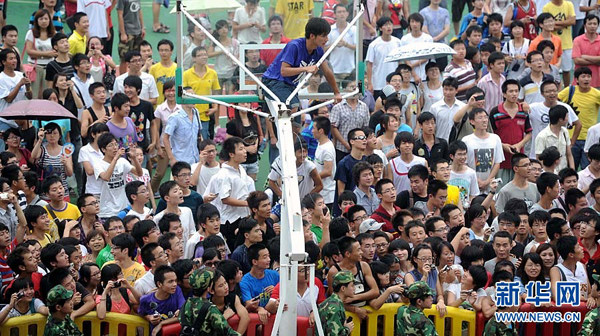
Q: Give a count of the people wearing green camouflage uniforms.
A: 6